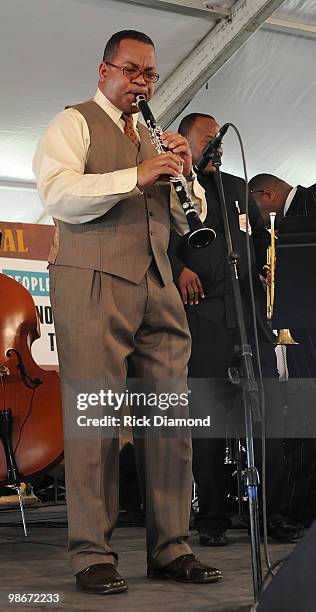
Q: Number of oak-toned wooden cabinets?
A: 0